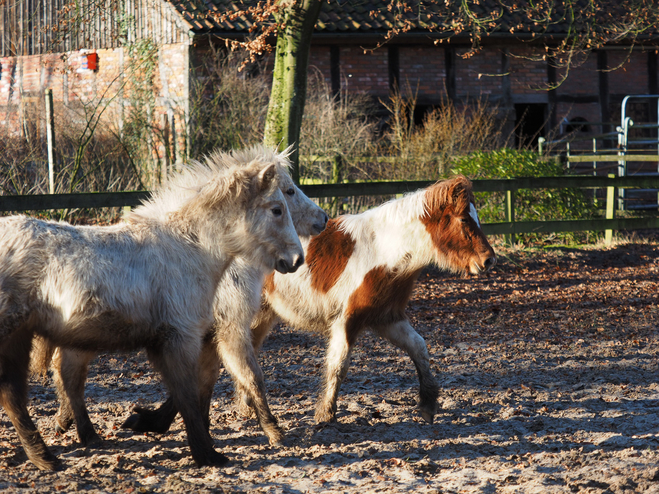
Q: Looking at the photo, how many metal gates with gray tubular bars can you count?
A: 1